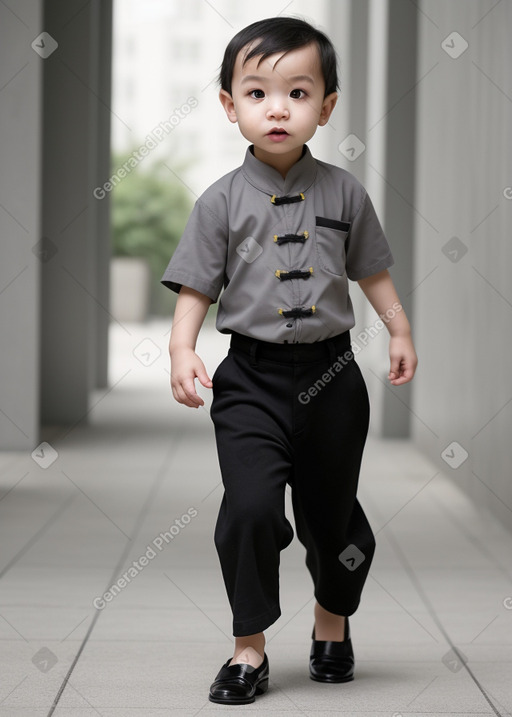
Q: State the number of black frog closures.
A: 4